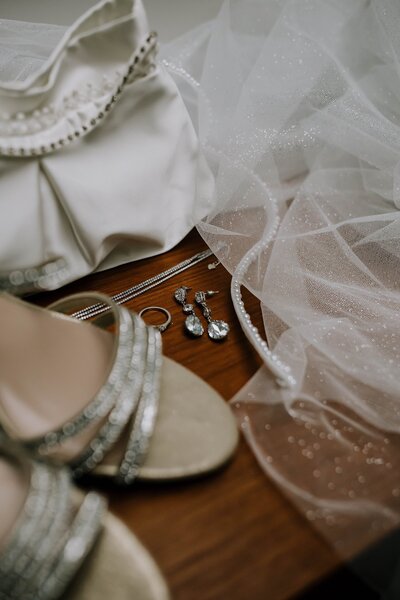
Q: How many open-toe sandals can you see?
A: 2